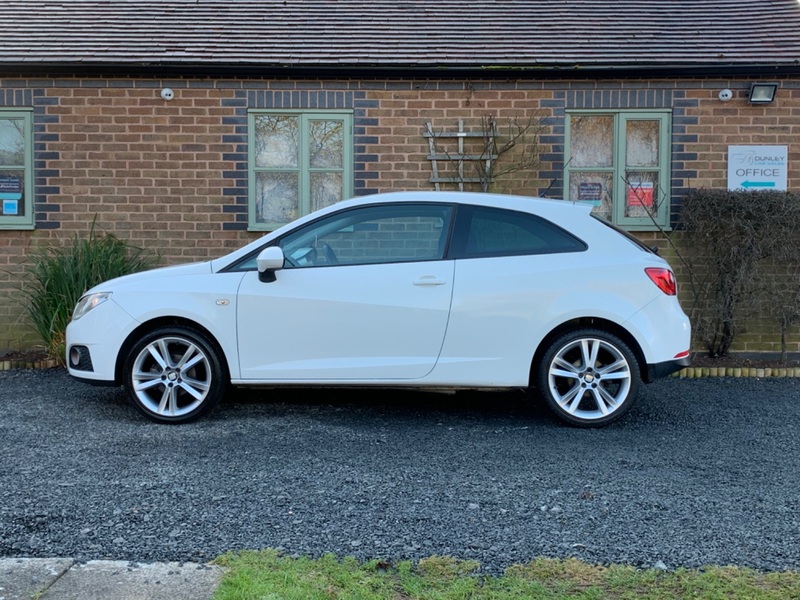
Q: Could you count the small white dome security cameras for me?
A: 2